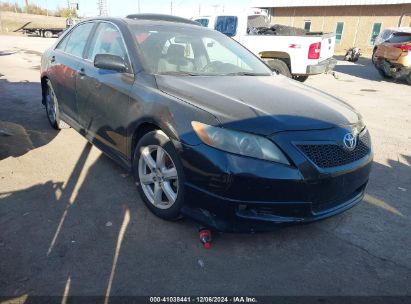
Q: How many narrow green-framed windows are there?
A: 3